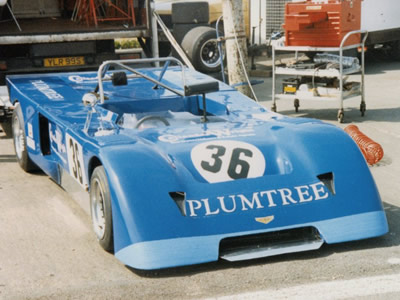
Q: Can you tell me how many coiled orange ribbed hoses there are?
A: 1